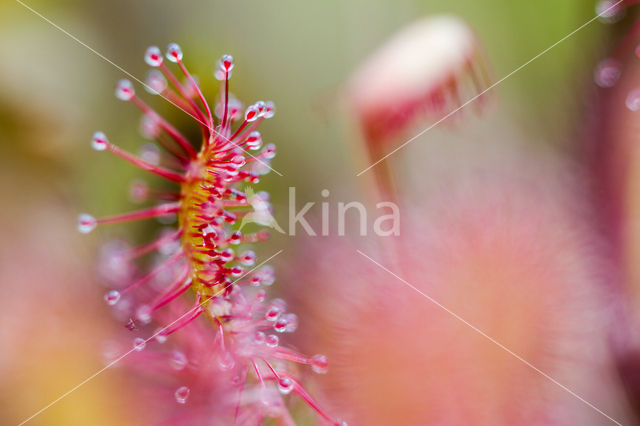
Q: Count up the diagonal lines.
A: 4